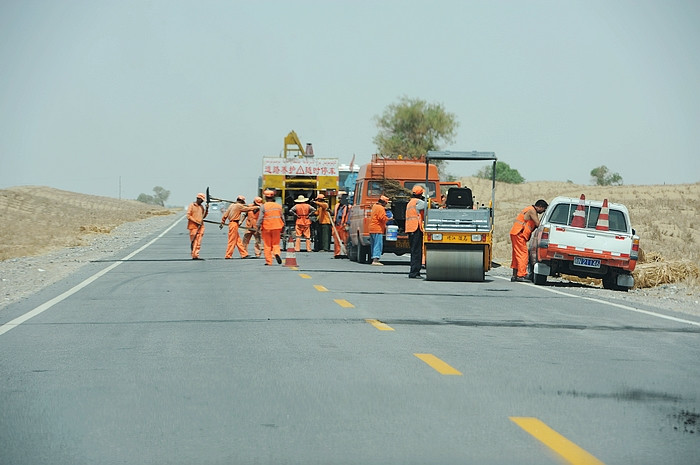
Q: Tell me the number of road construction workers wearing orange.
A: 10